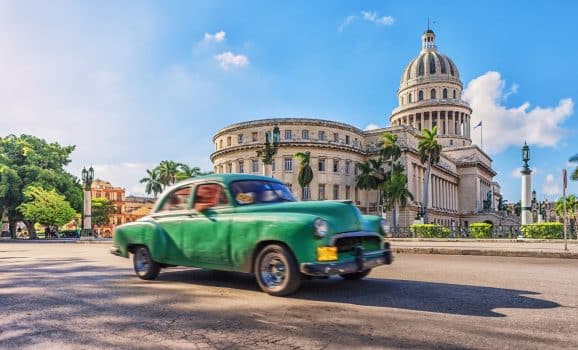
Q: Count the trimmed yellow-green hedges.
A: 3